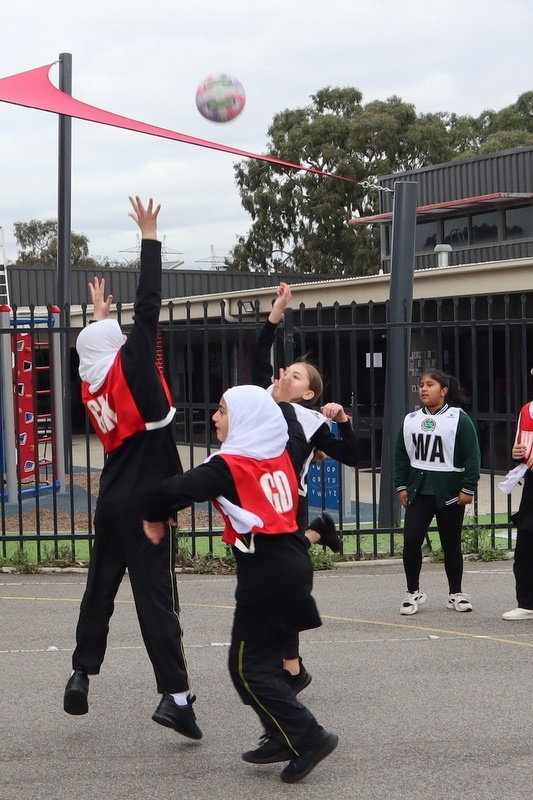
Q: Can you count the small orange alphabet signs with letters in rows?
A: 0